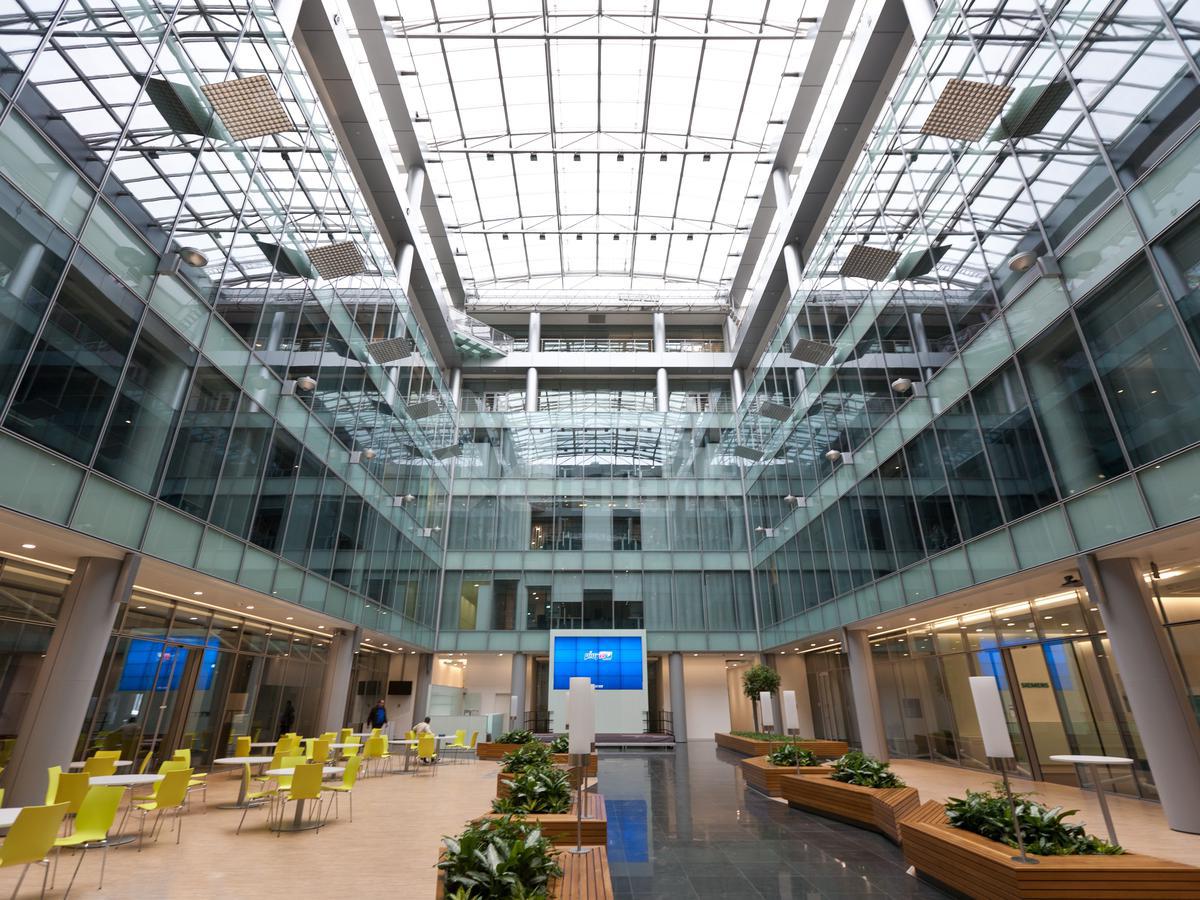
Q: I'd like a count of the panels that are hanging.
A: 10